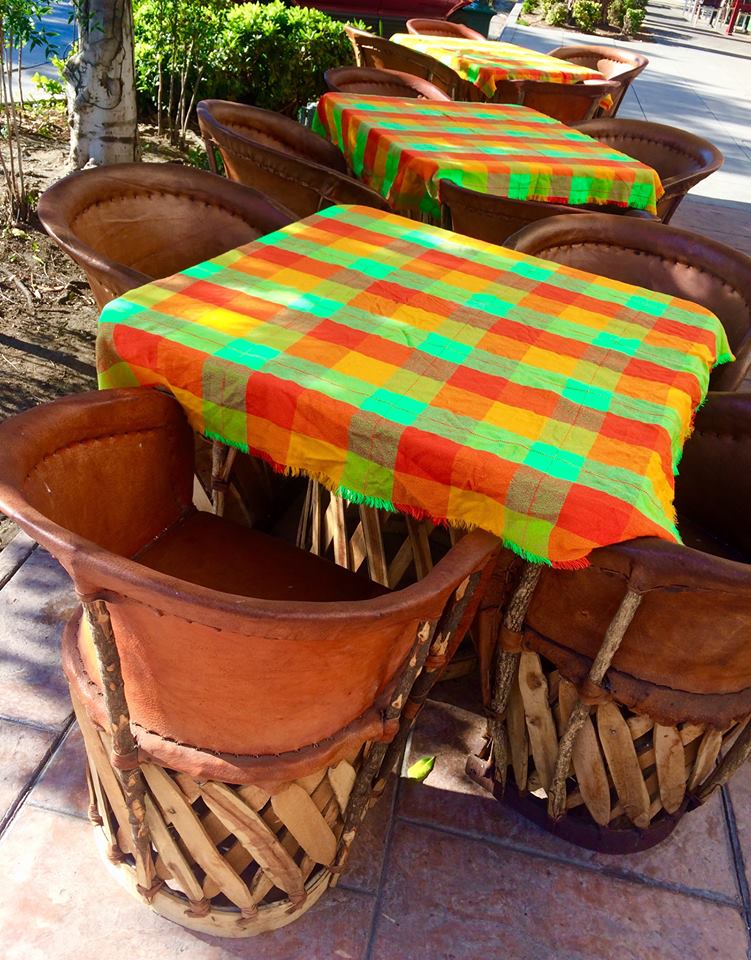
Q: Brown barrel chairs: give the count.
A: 12